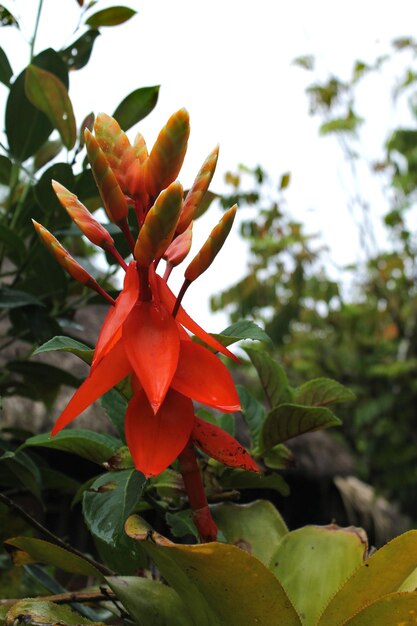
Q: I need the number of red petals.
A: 7